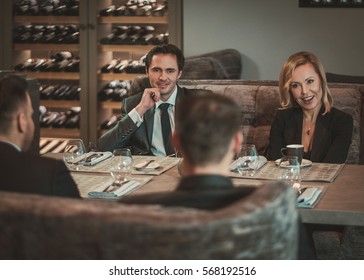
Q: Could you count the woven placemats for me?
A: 4